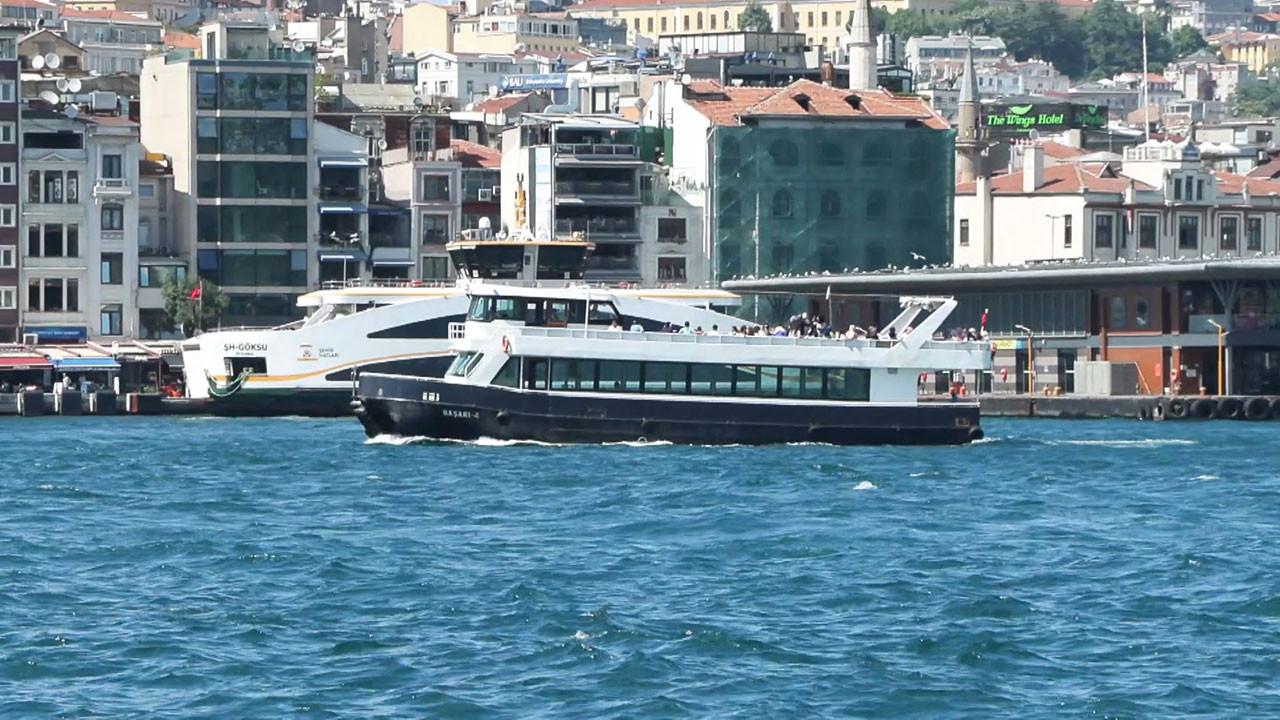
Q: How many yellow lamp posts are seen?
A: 2